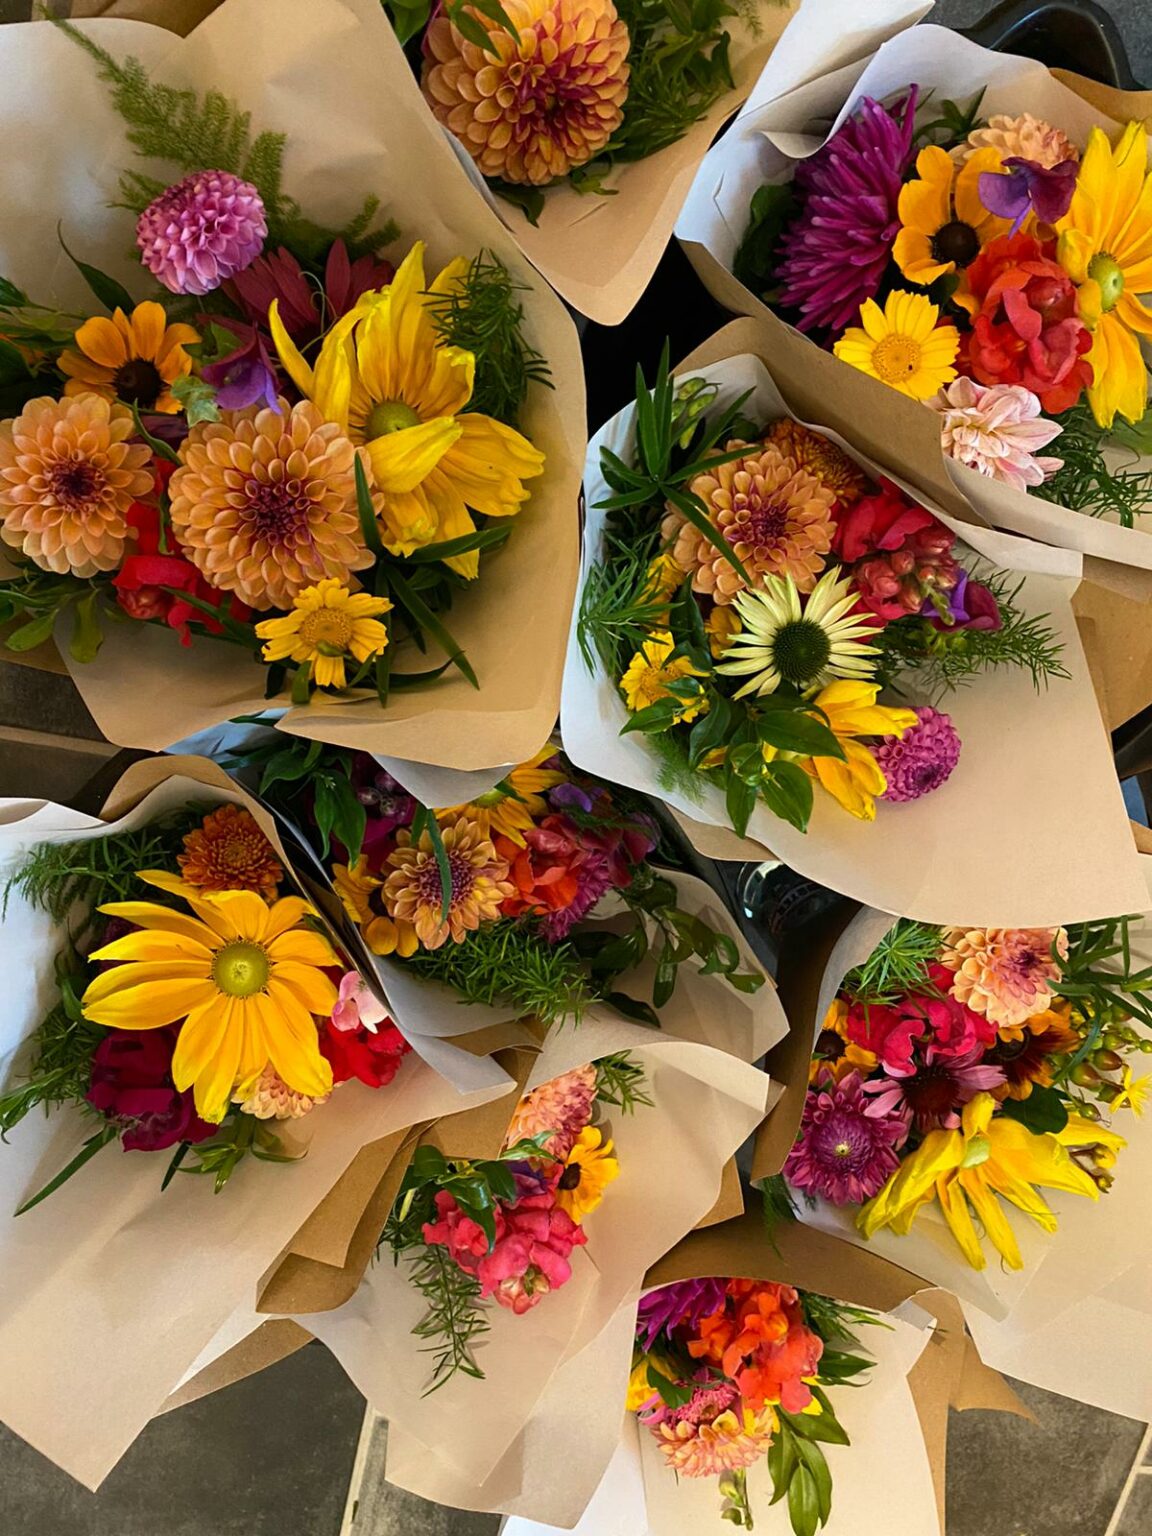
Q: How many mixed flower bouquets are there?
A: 9